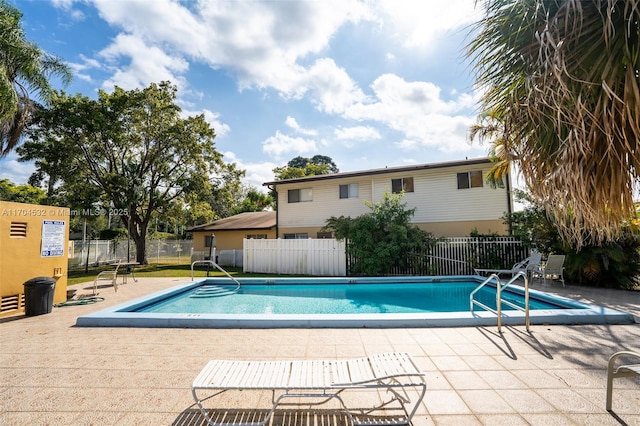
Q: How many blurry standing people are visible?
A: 0